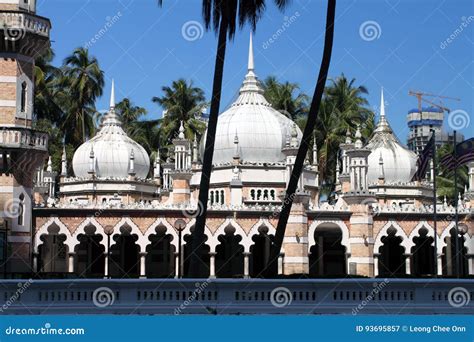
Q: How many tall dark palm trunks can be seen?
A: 2